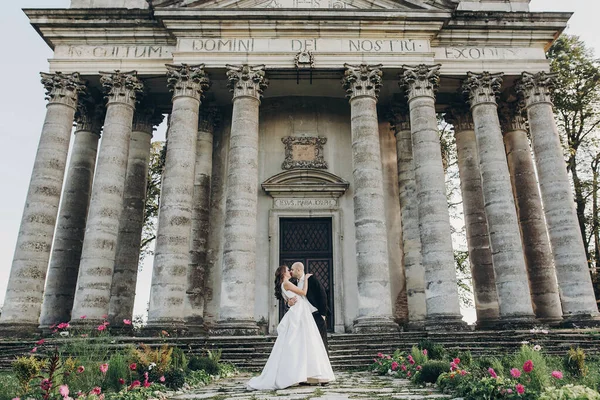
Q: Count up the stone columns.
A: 14